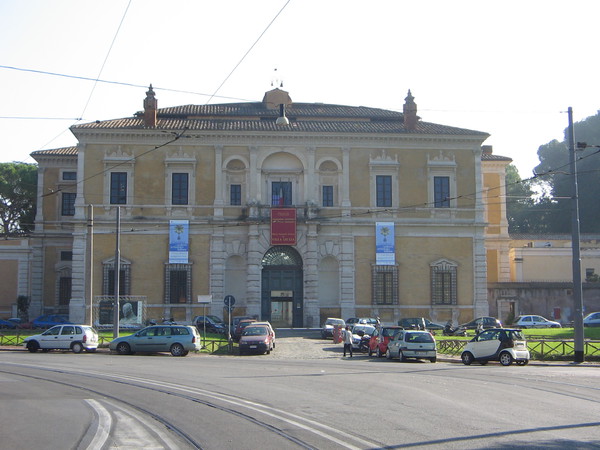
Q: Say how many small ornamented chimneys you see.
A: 2